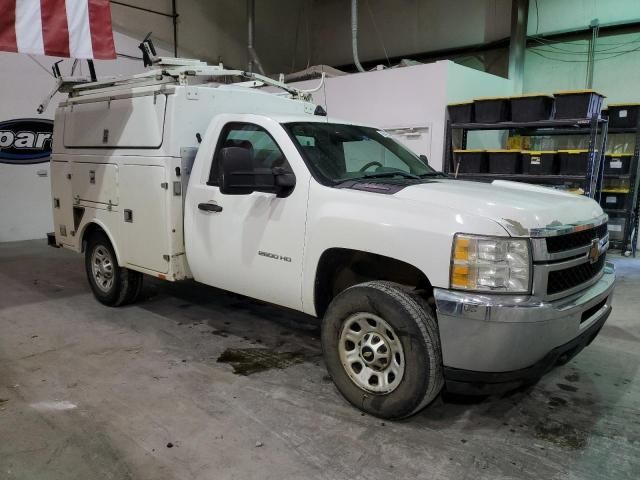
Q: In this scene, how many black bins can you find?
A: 11